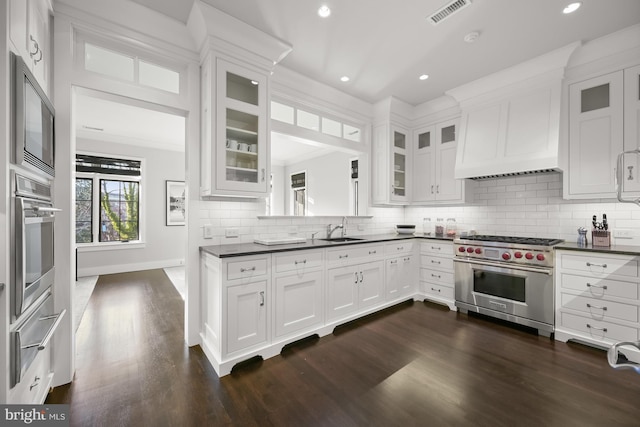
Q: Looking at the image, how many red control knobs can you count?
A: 7